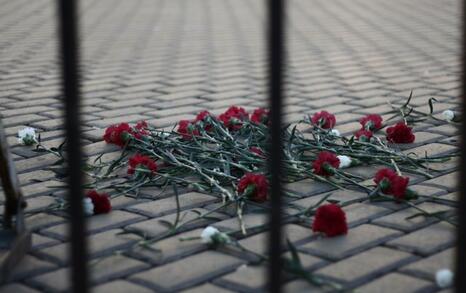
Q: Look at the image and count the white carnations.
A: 7